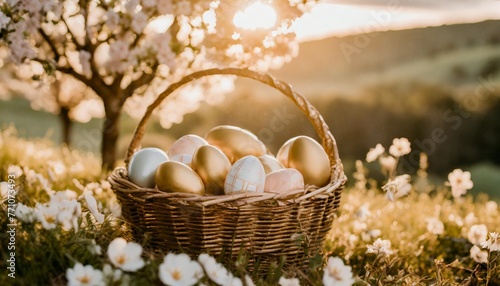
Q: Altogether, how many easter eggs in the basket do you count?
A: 10